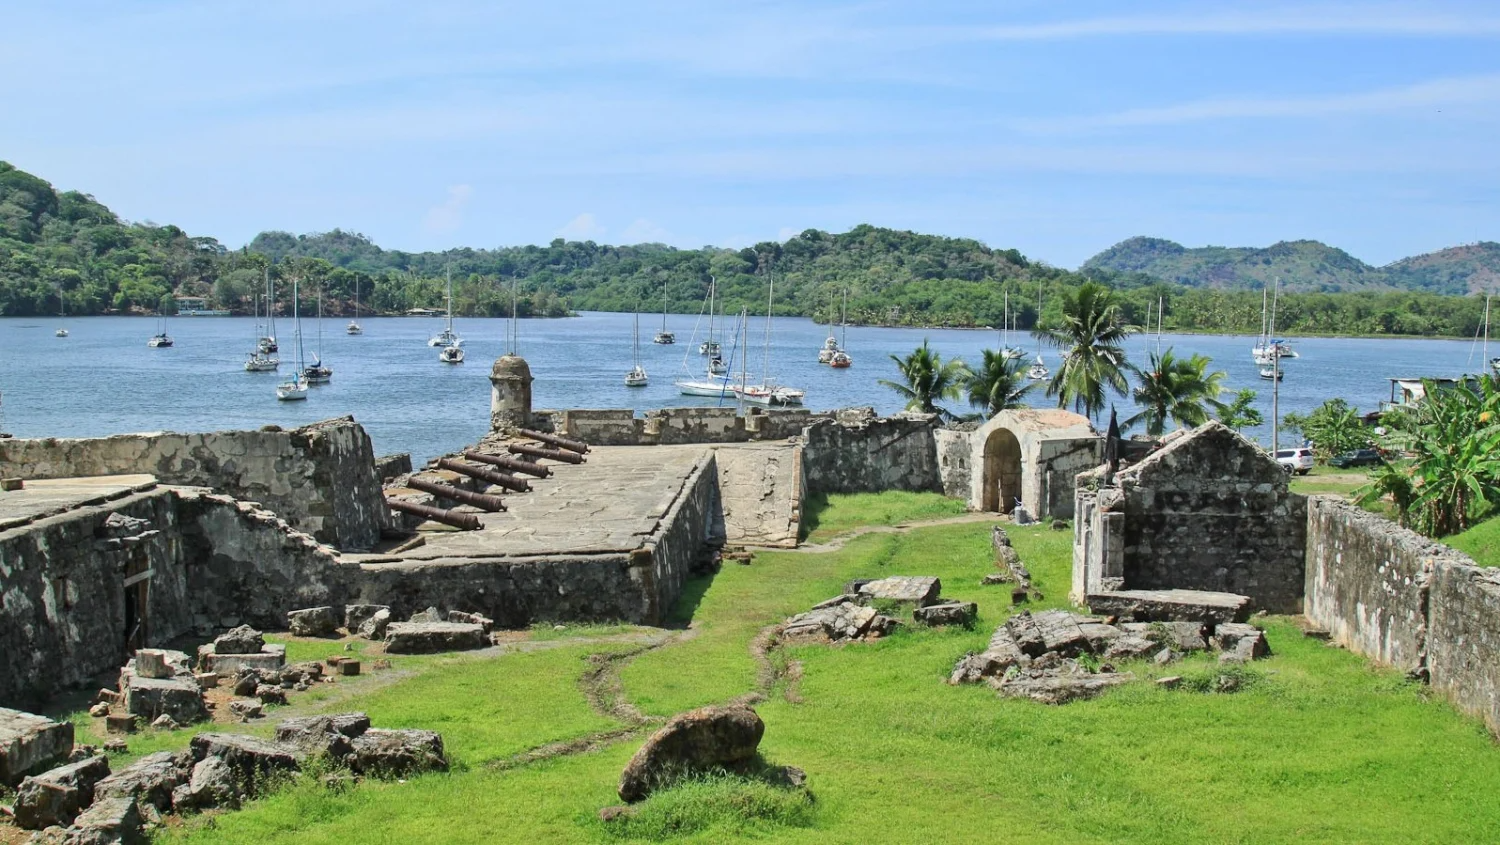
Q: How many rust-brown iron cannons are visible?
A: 6